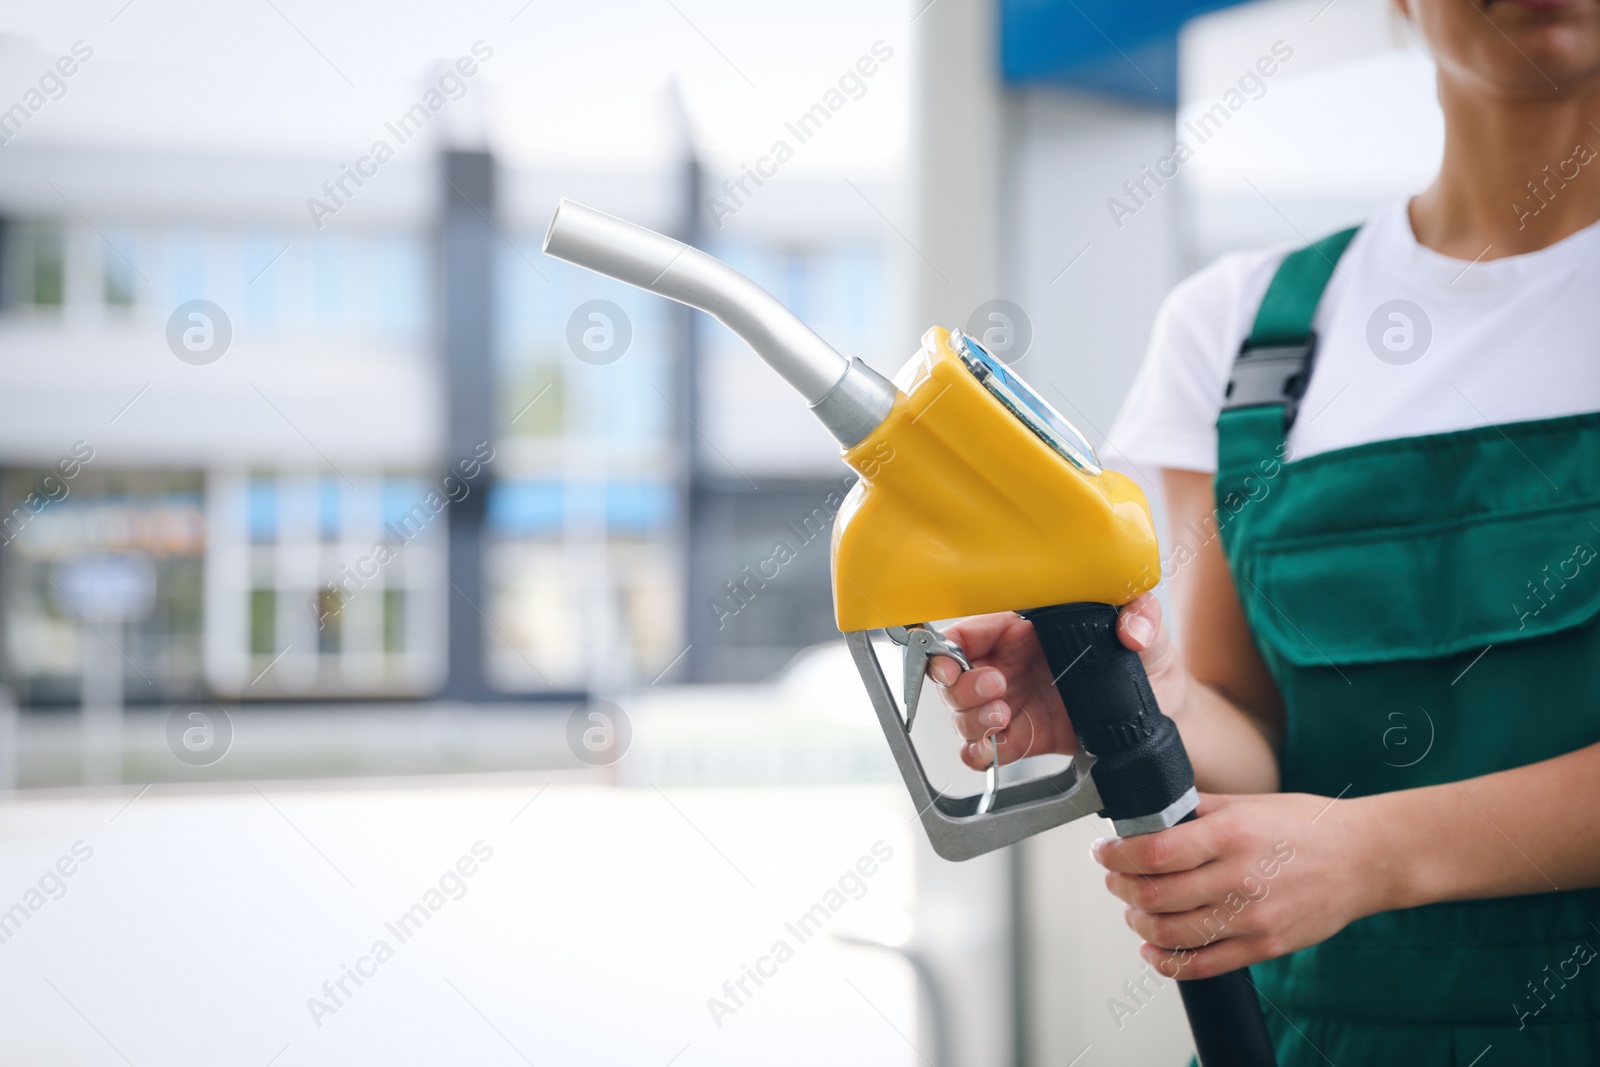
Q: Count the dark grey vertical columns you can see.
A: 2